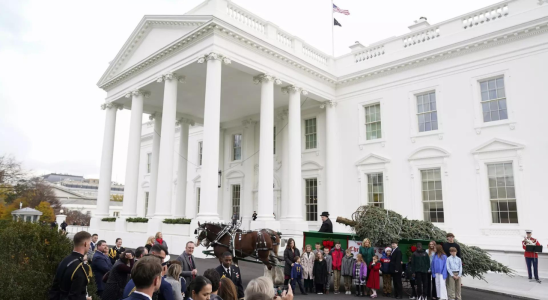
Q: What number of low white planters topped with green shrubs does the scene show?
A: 3